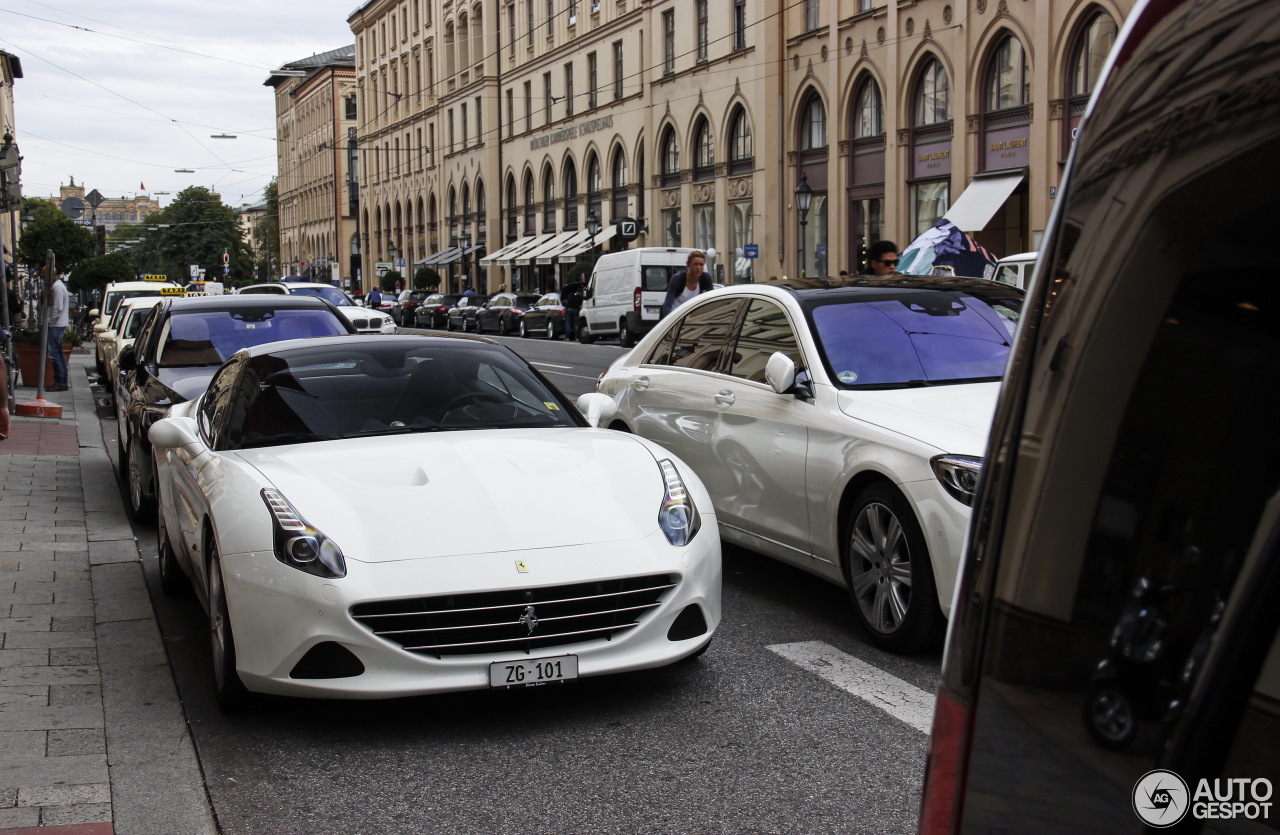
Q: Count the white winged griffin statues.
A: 0